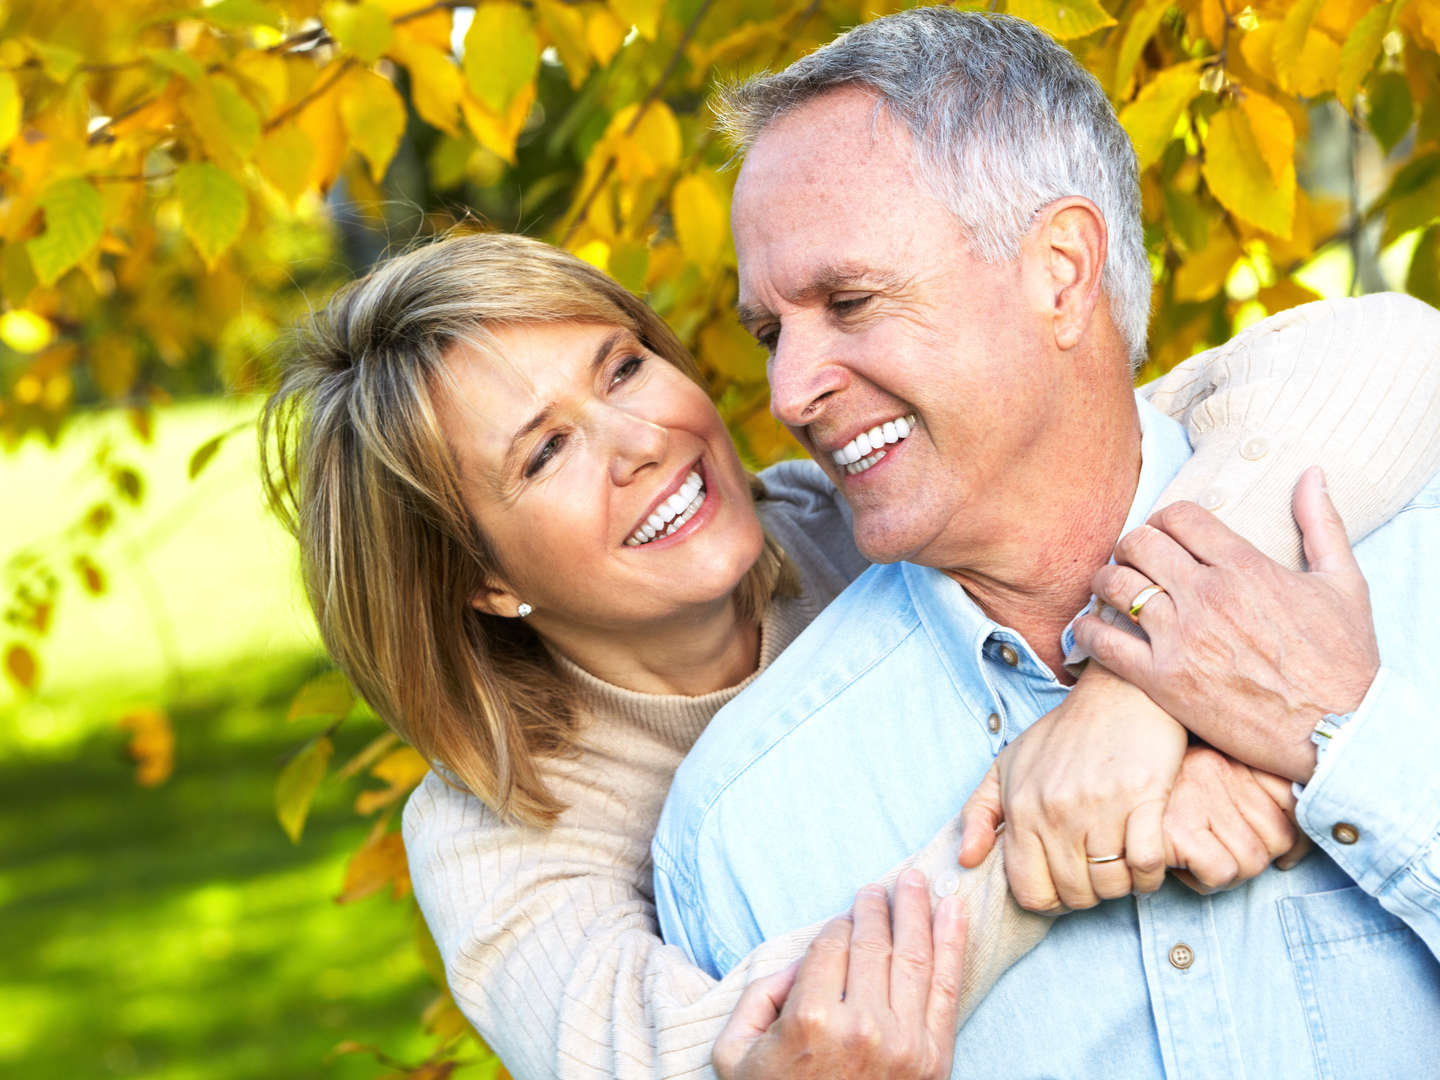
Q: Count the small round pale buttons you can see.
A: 3